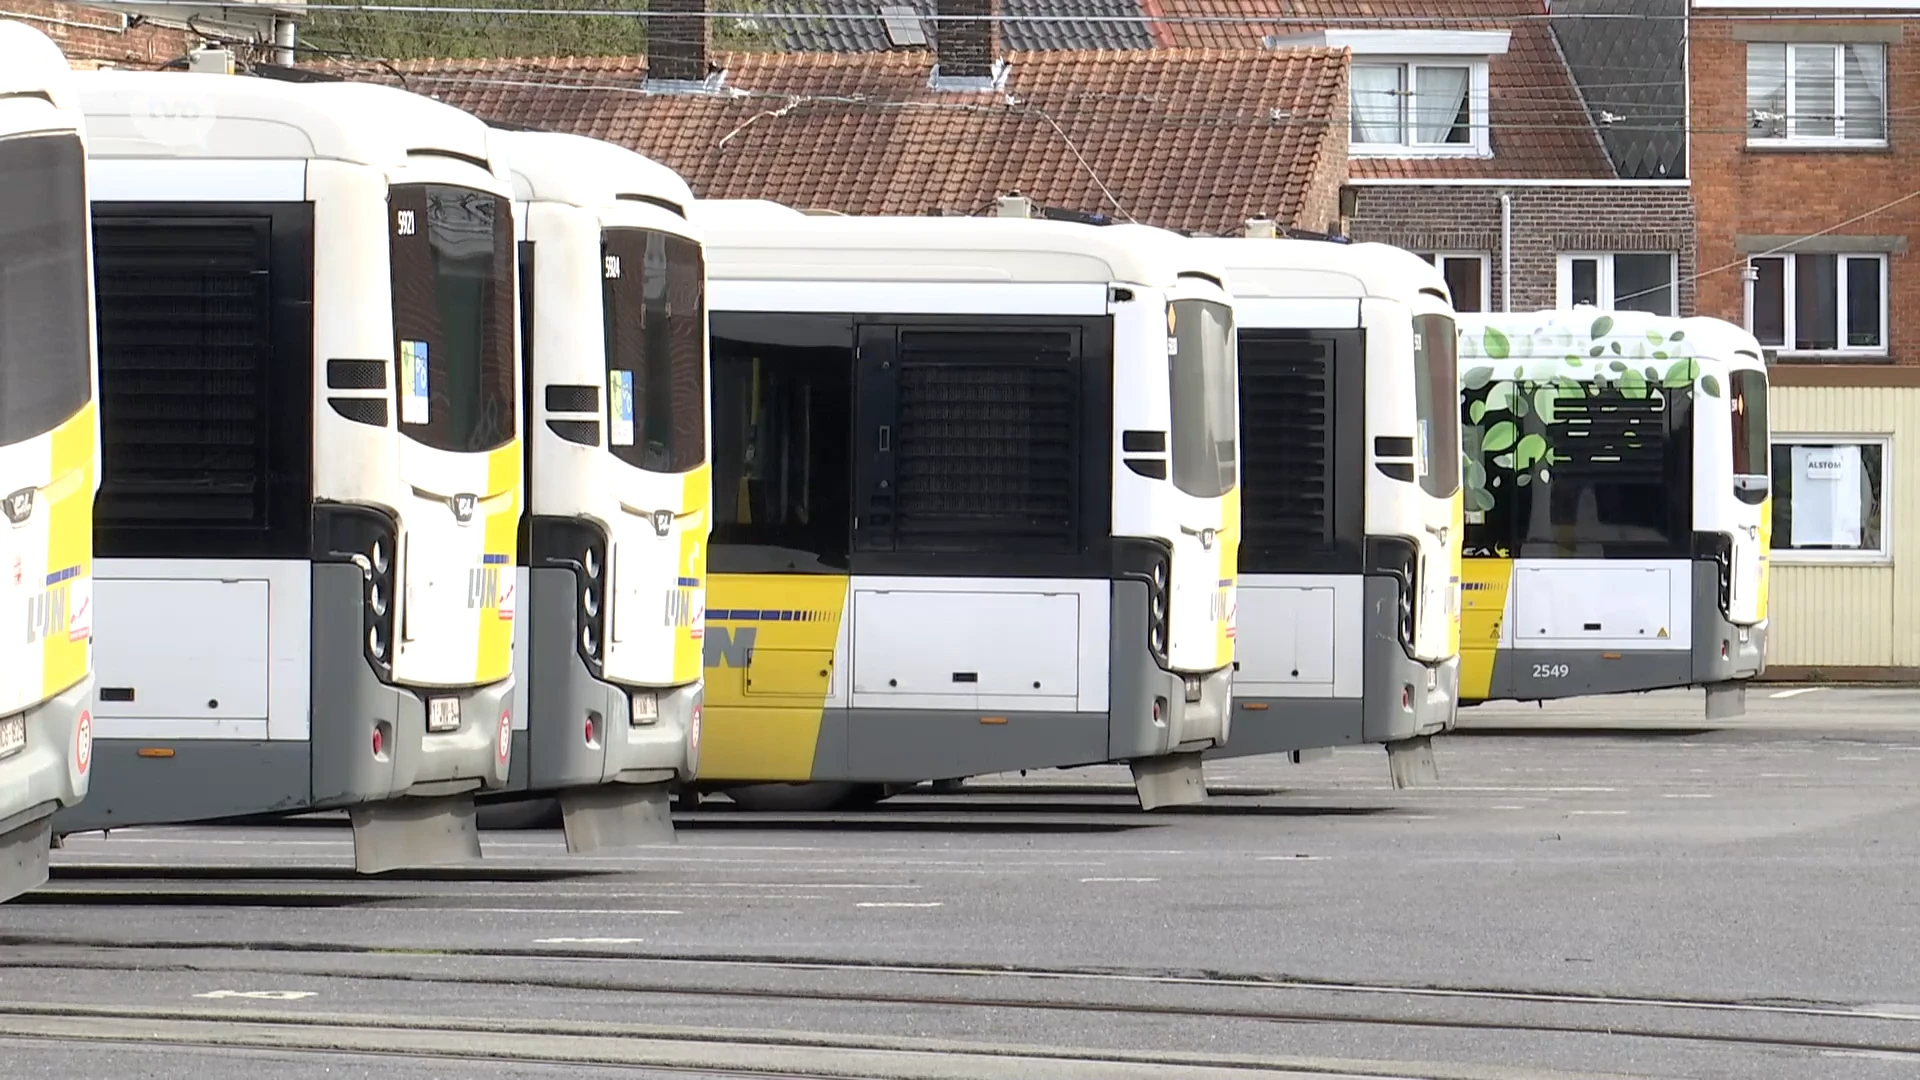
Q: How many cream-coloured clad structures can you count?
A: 1